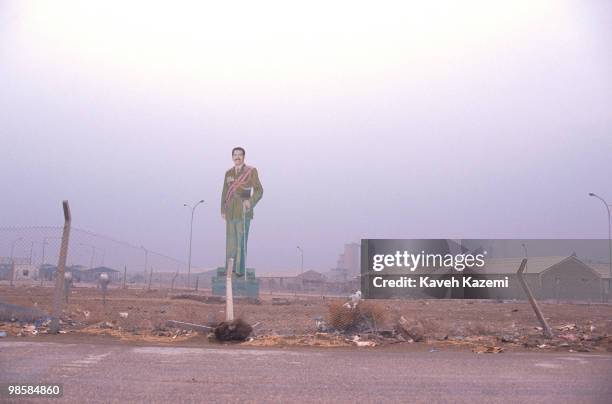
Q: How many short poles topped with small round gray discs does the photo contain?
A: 2